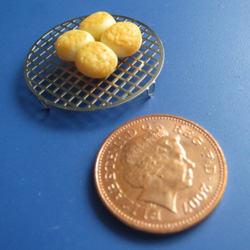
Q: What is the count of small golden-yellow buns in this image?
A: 4